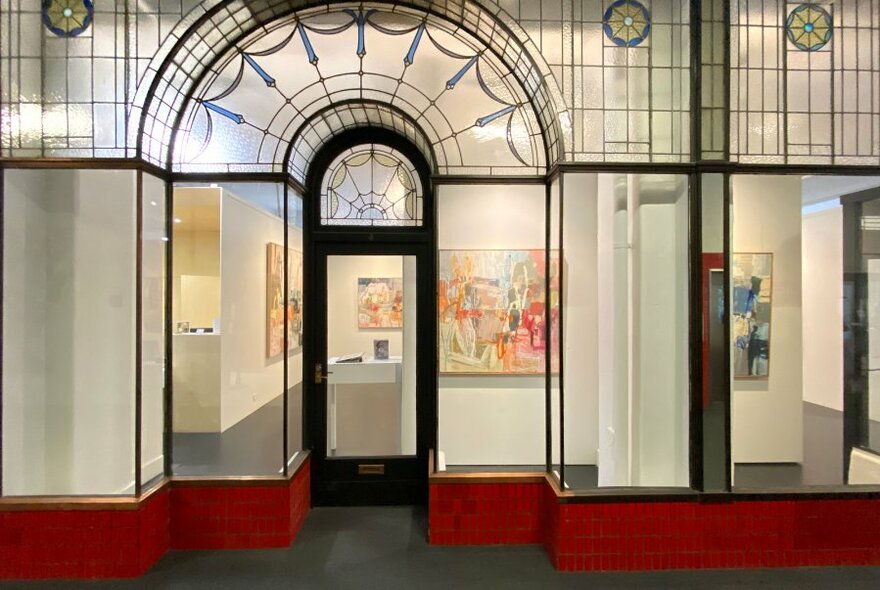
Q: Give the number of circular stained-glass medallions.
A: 3